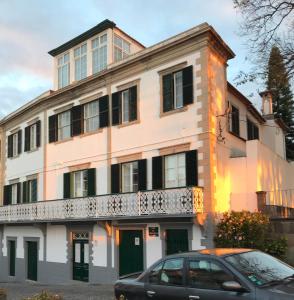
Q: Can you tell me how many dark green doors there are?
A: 5